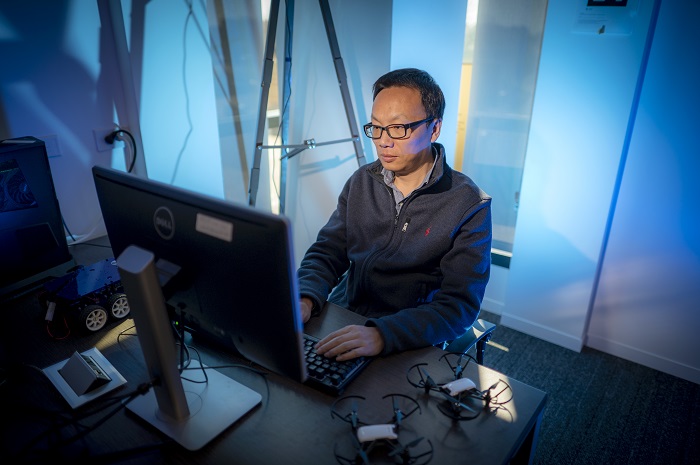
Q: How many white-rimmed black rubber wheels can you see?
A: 2